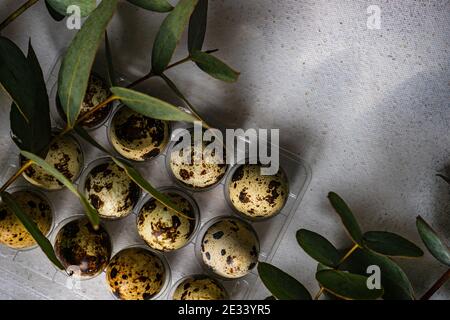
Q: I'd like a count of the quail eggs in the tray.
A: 12